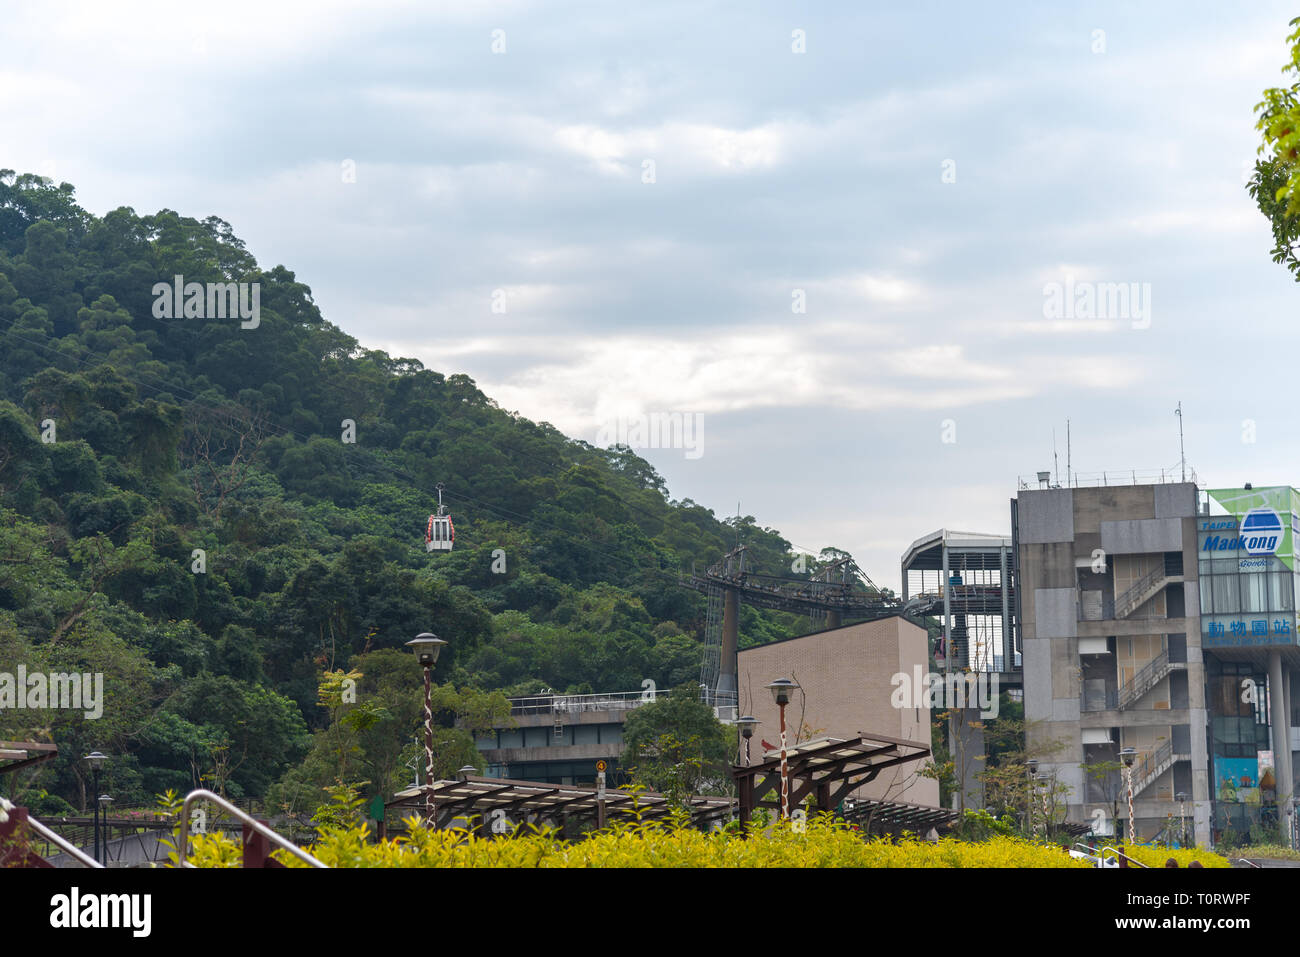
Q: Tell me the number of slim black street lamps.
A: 2